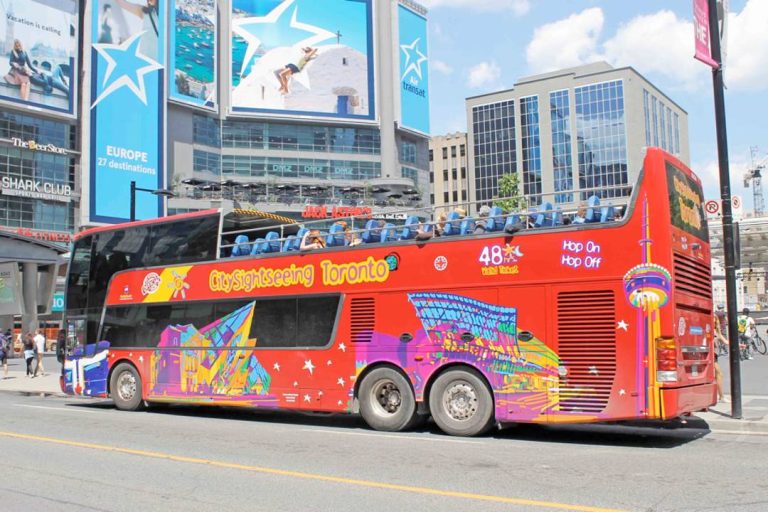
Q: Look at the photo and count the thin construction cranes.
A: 1